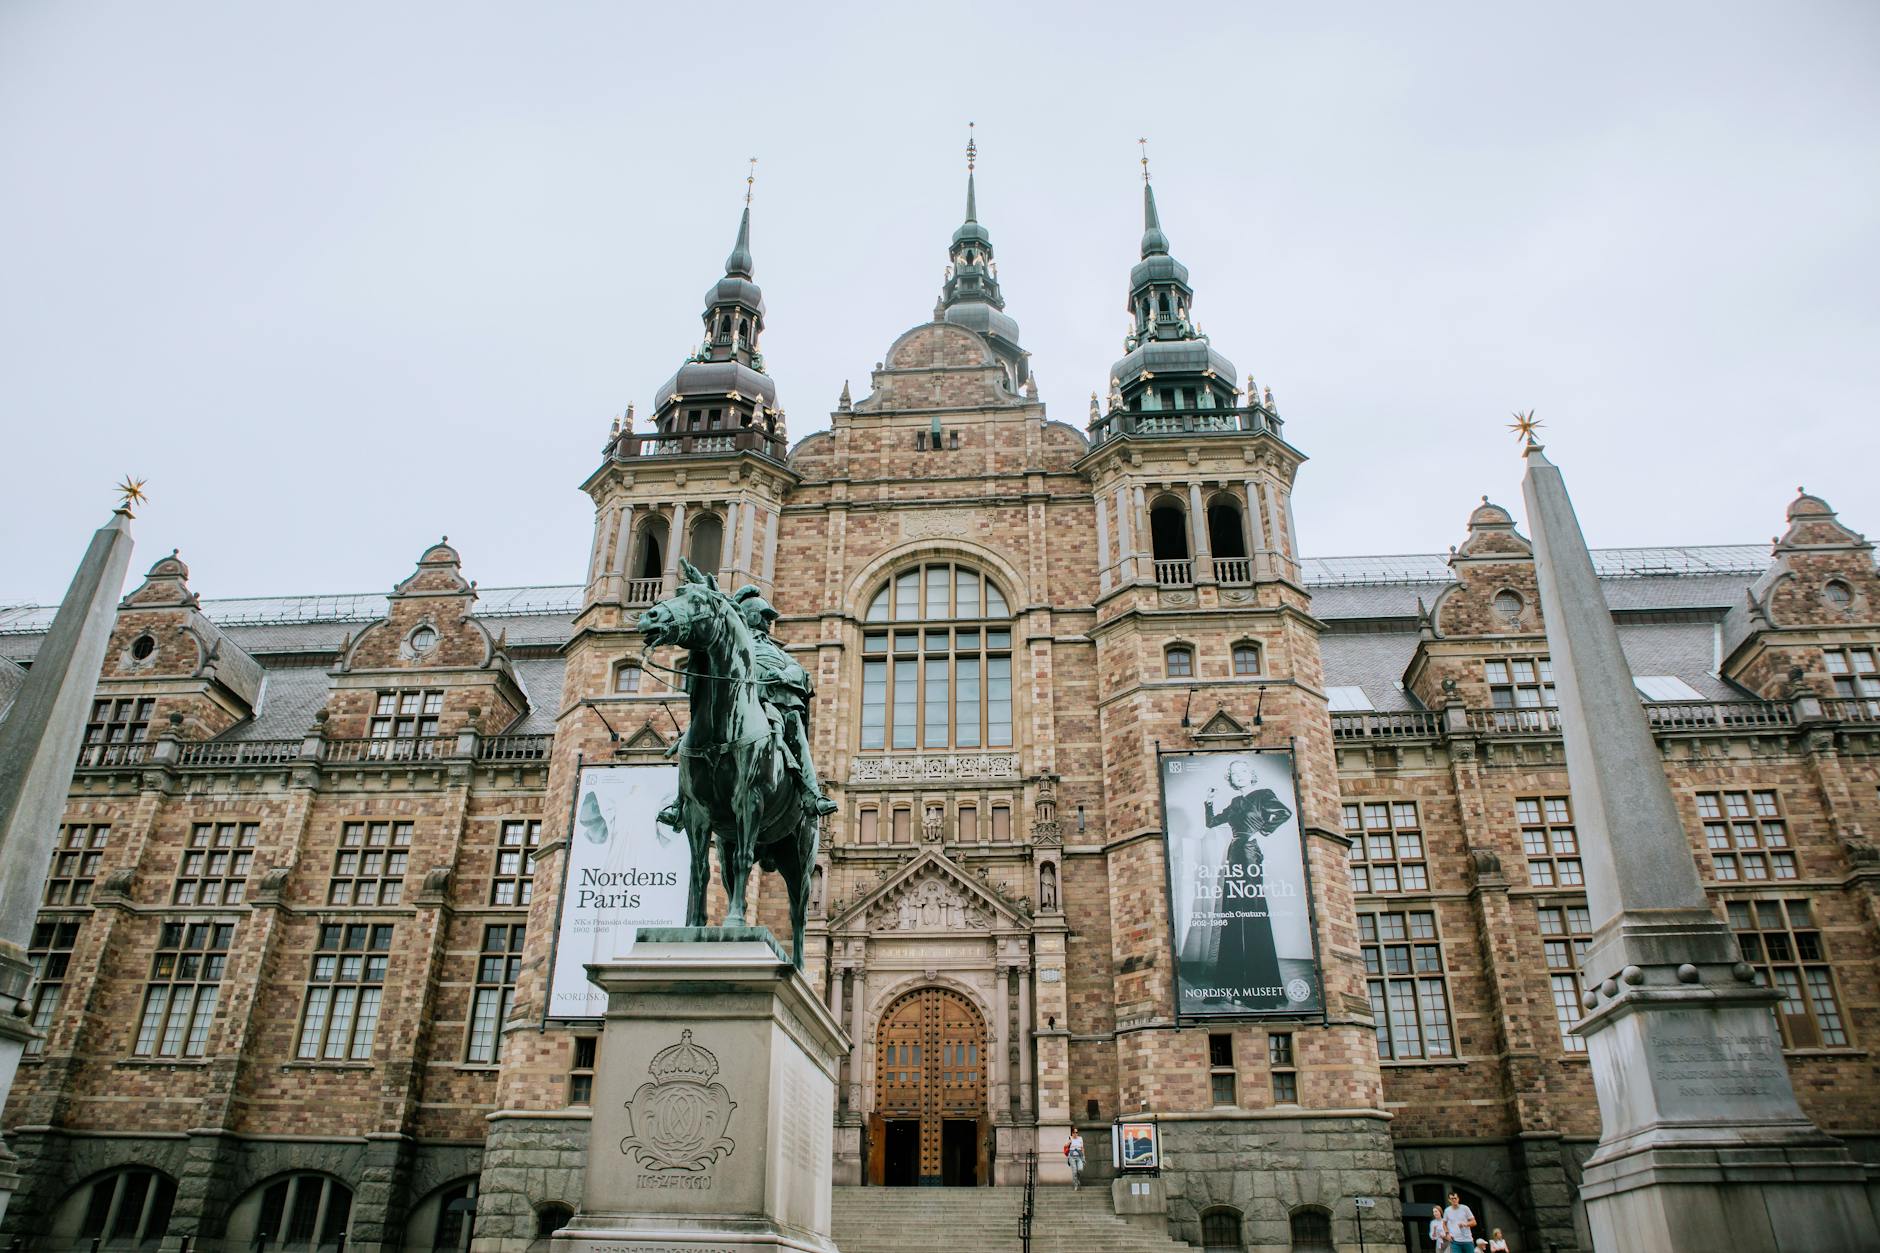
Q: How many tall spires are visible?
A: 3